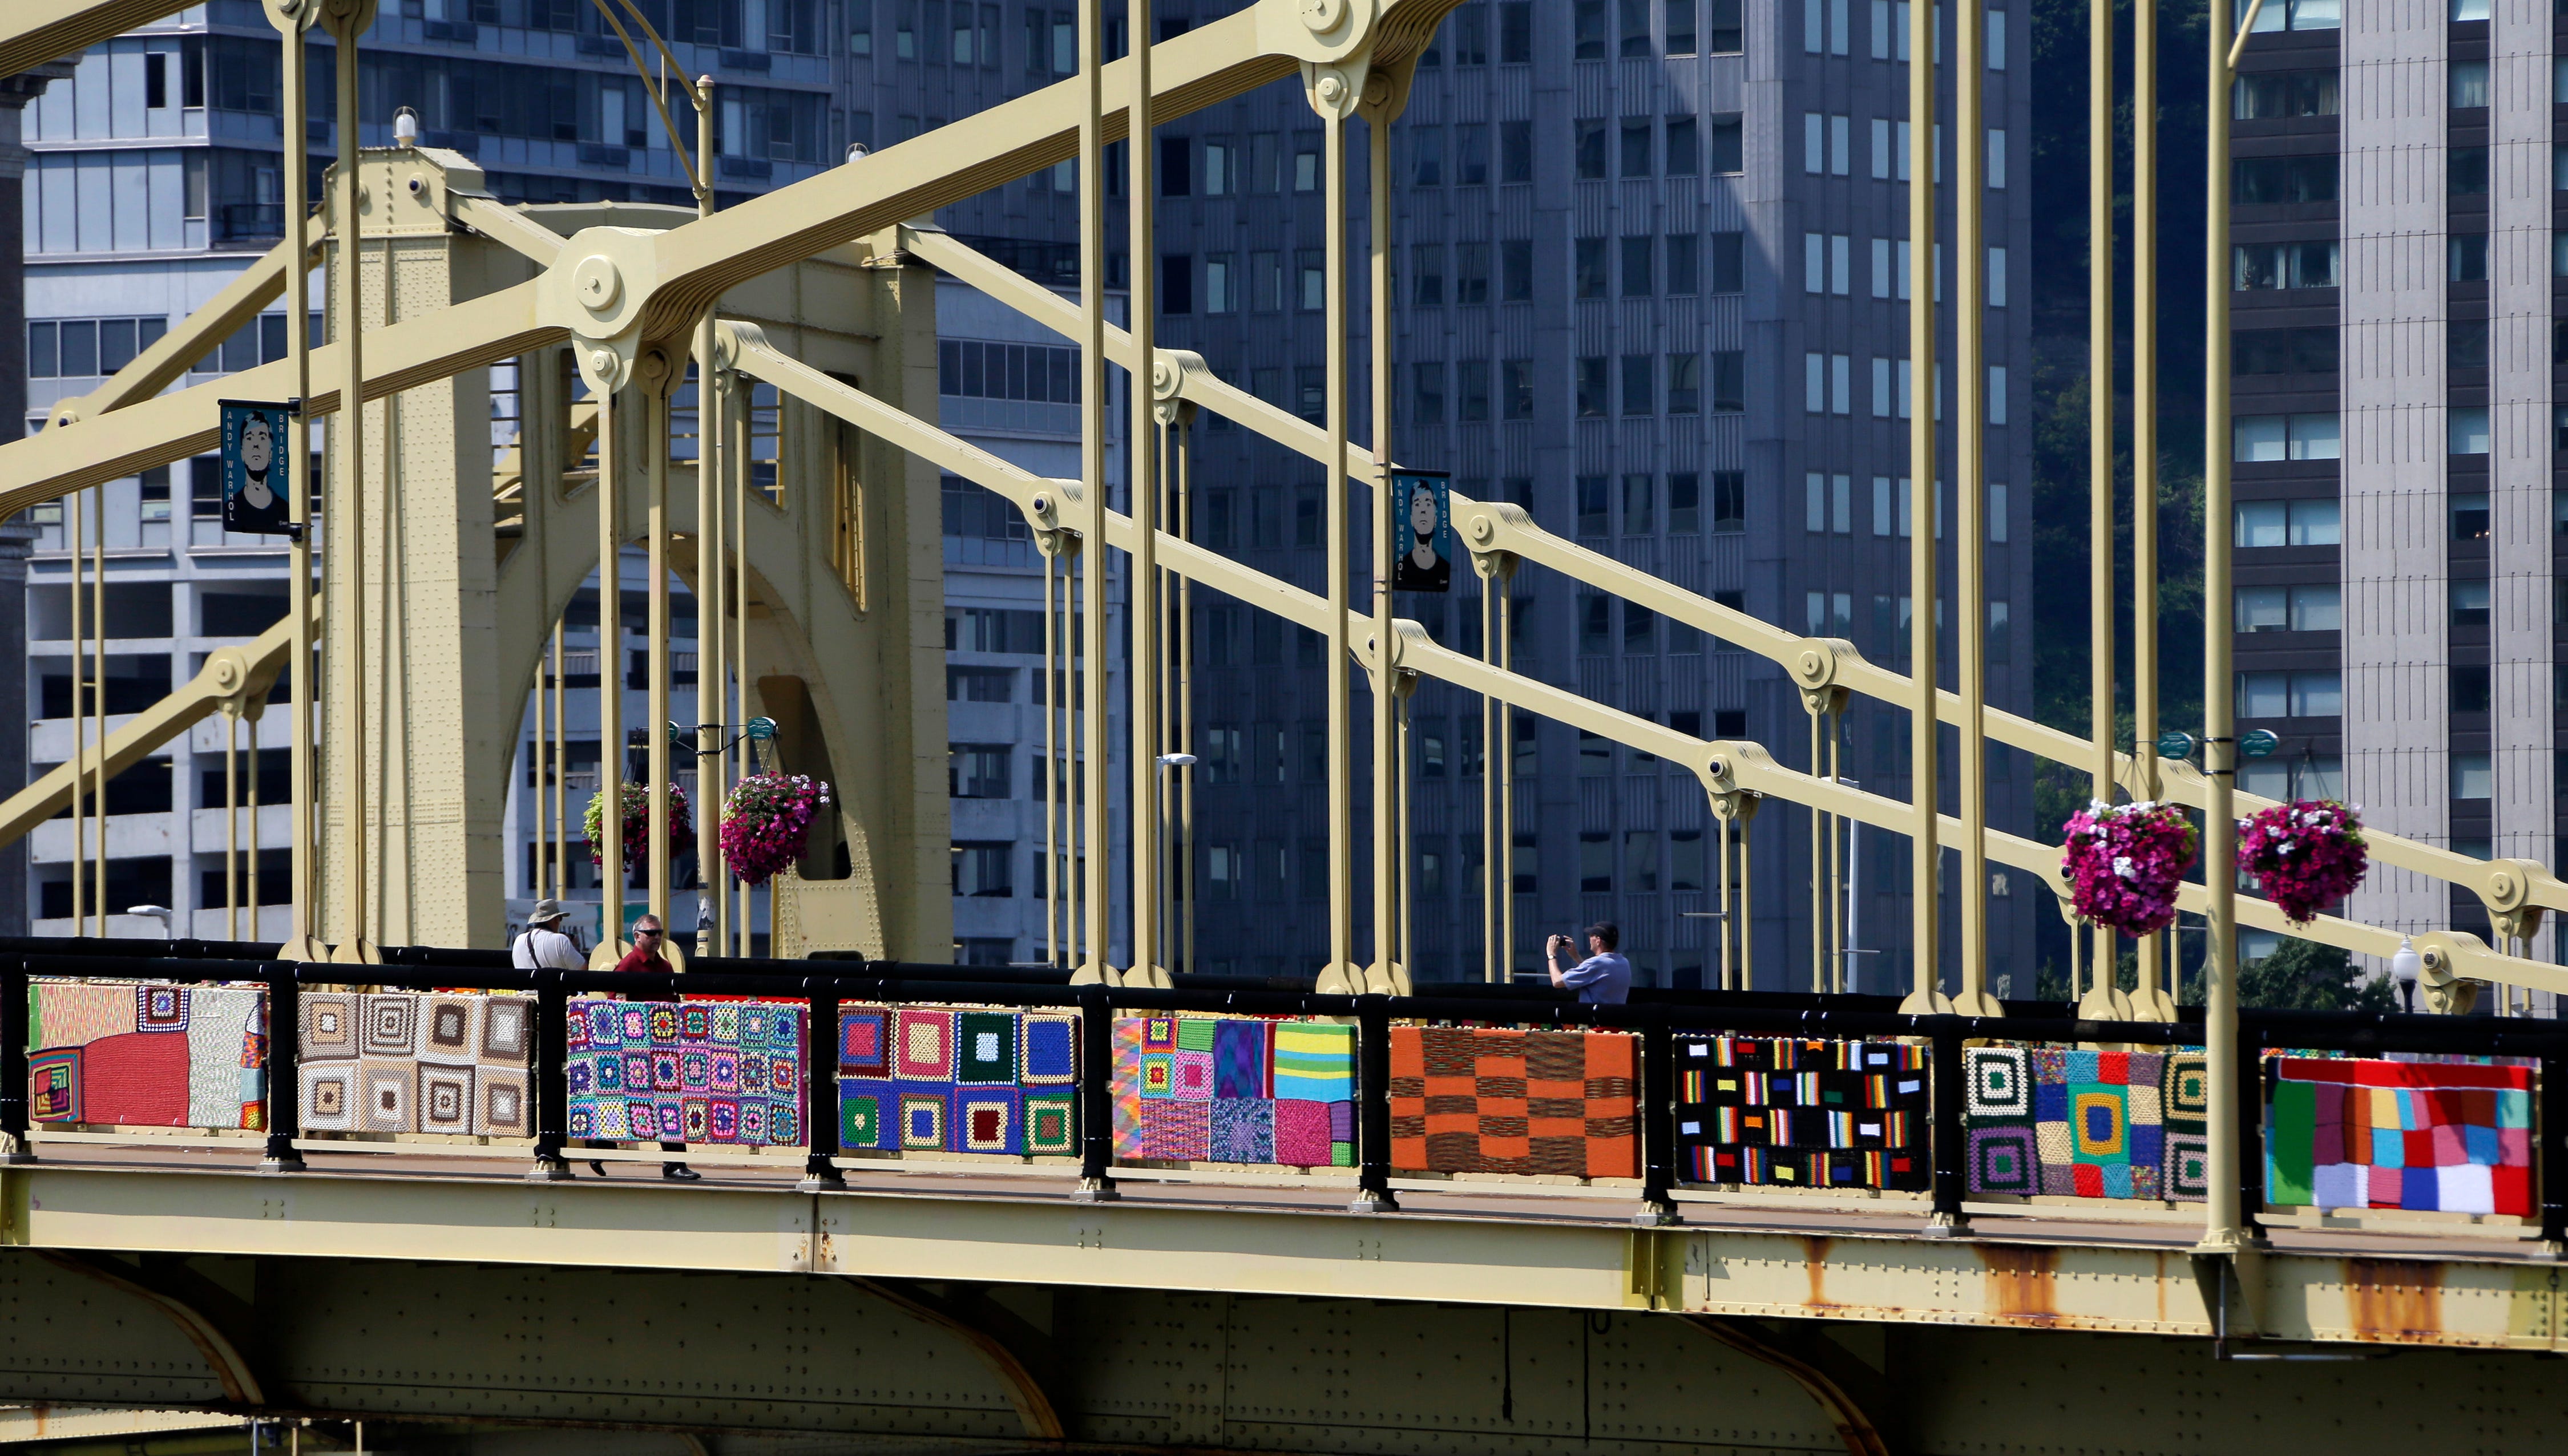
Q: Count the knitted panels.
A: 9